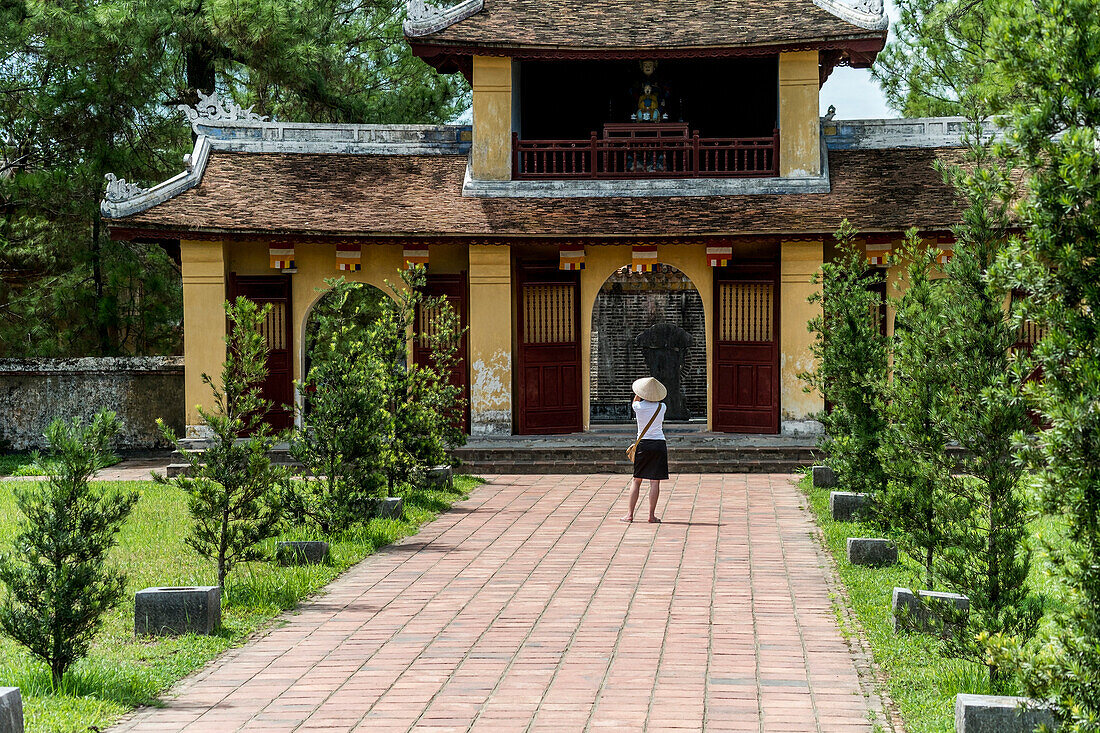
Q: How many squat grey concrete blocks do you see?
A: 10